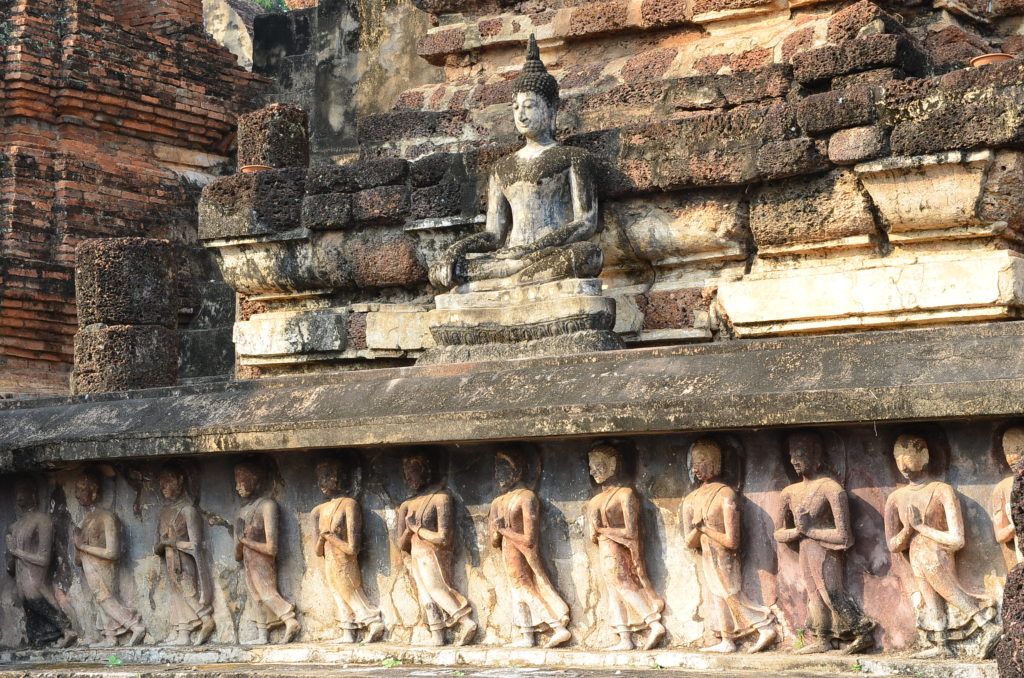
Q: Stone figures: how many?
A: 13